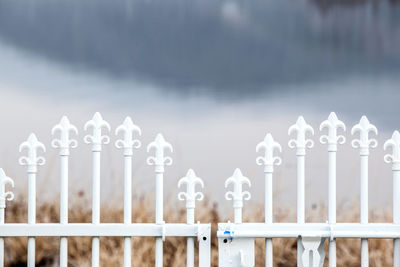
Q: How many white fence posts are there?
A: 13